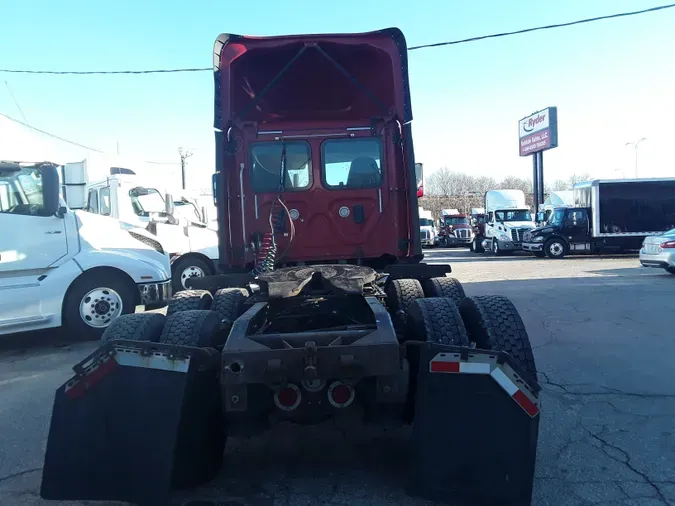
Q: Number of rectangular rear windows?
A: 2